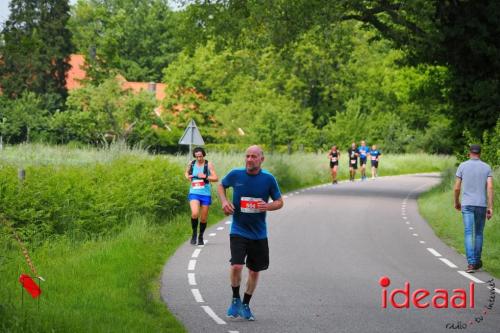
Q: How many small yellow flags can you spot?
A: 0